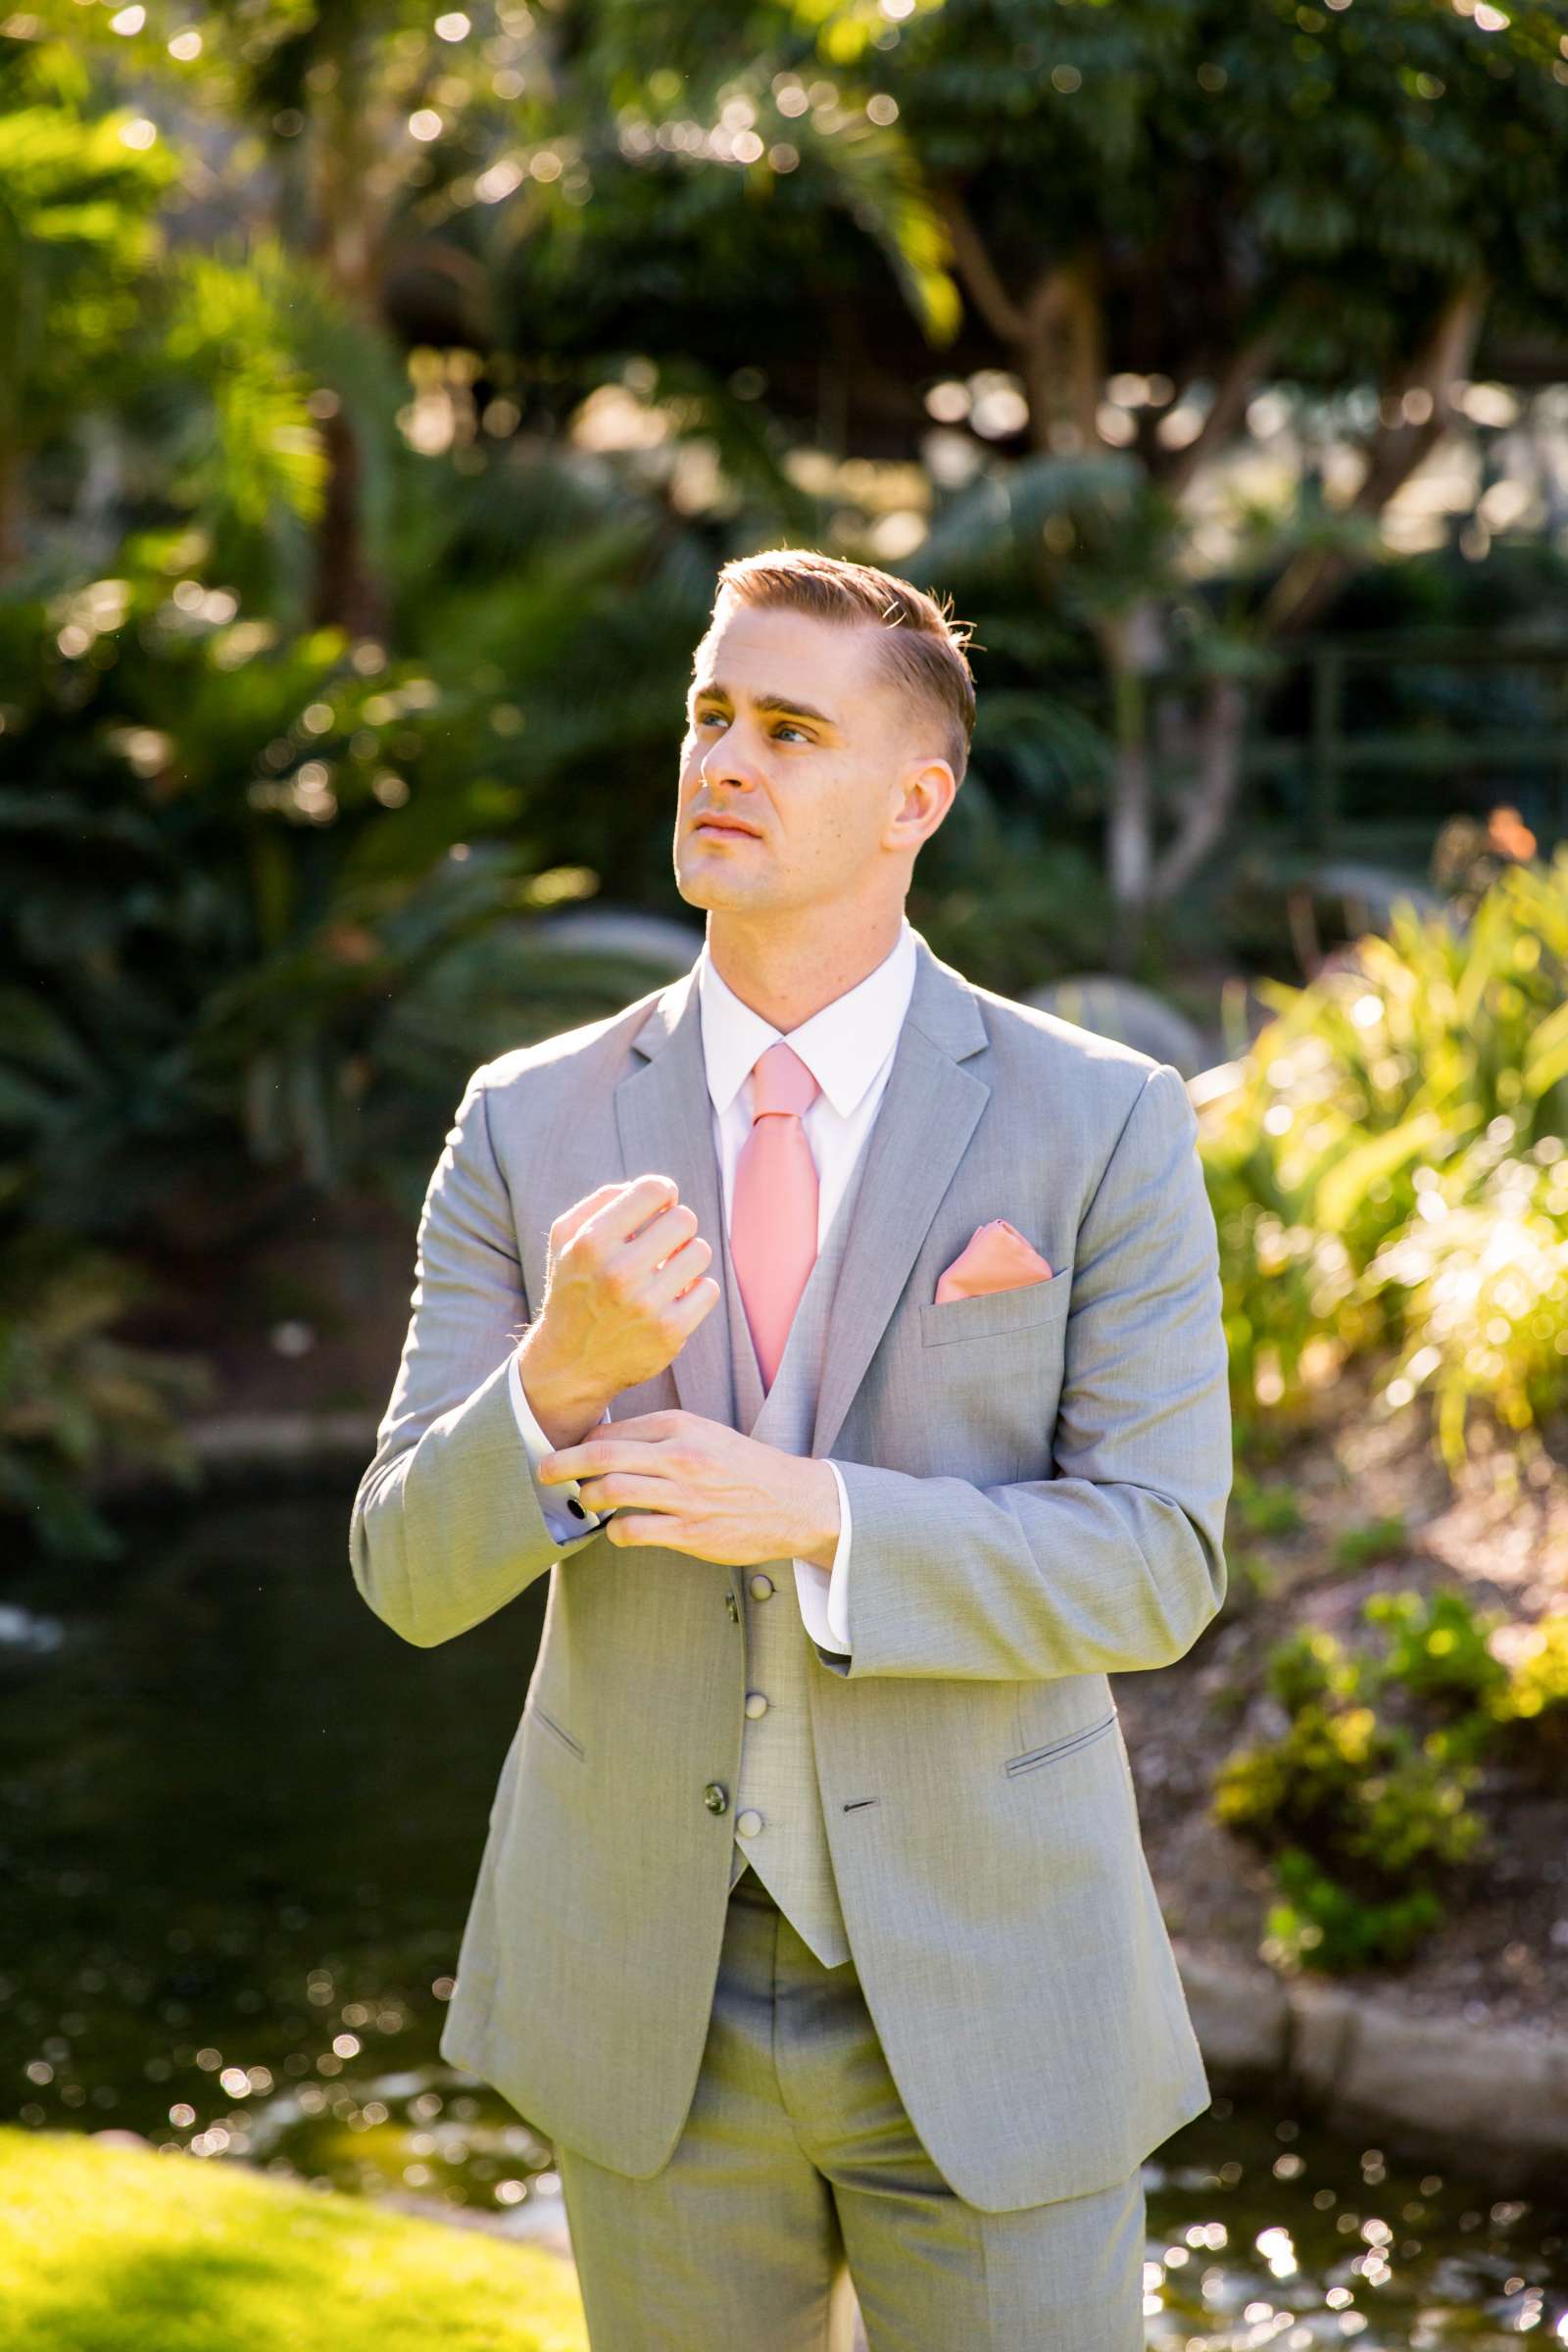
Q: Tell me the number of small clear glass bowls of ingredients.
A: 0